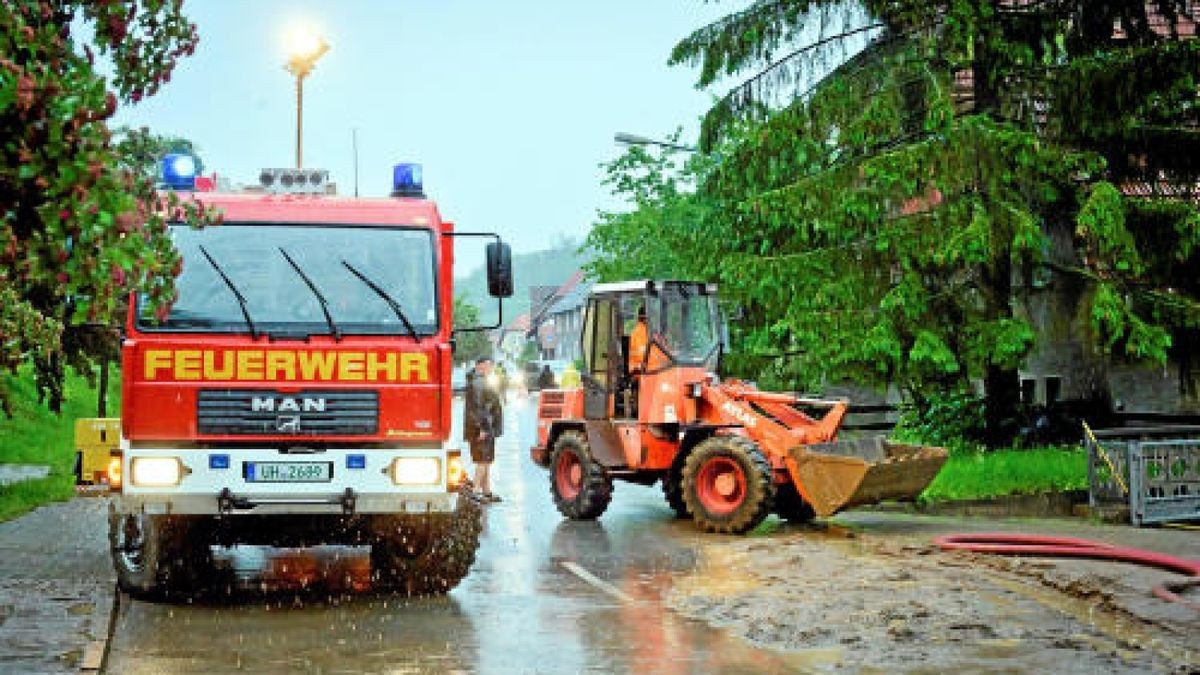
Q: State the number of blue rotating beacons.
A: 2